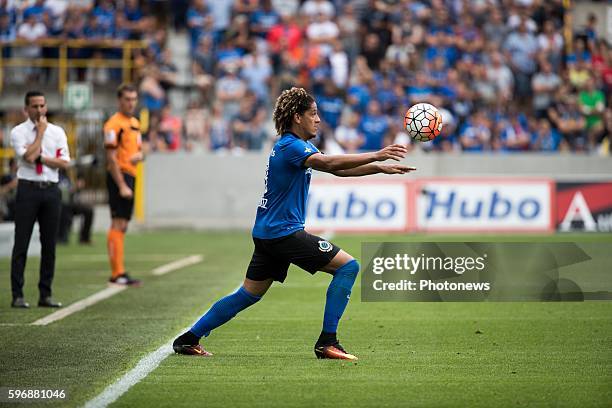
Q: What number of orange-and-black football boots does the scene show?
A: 2